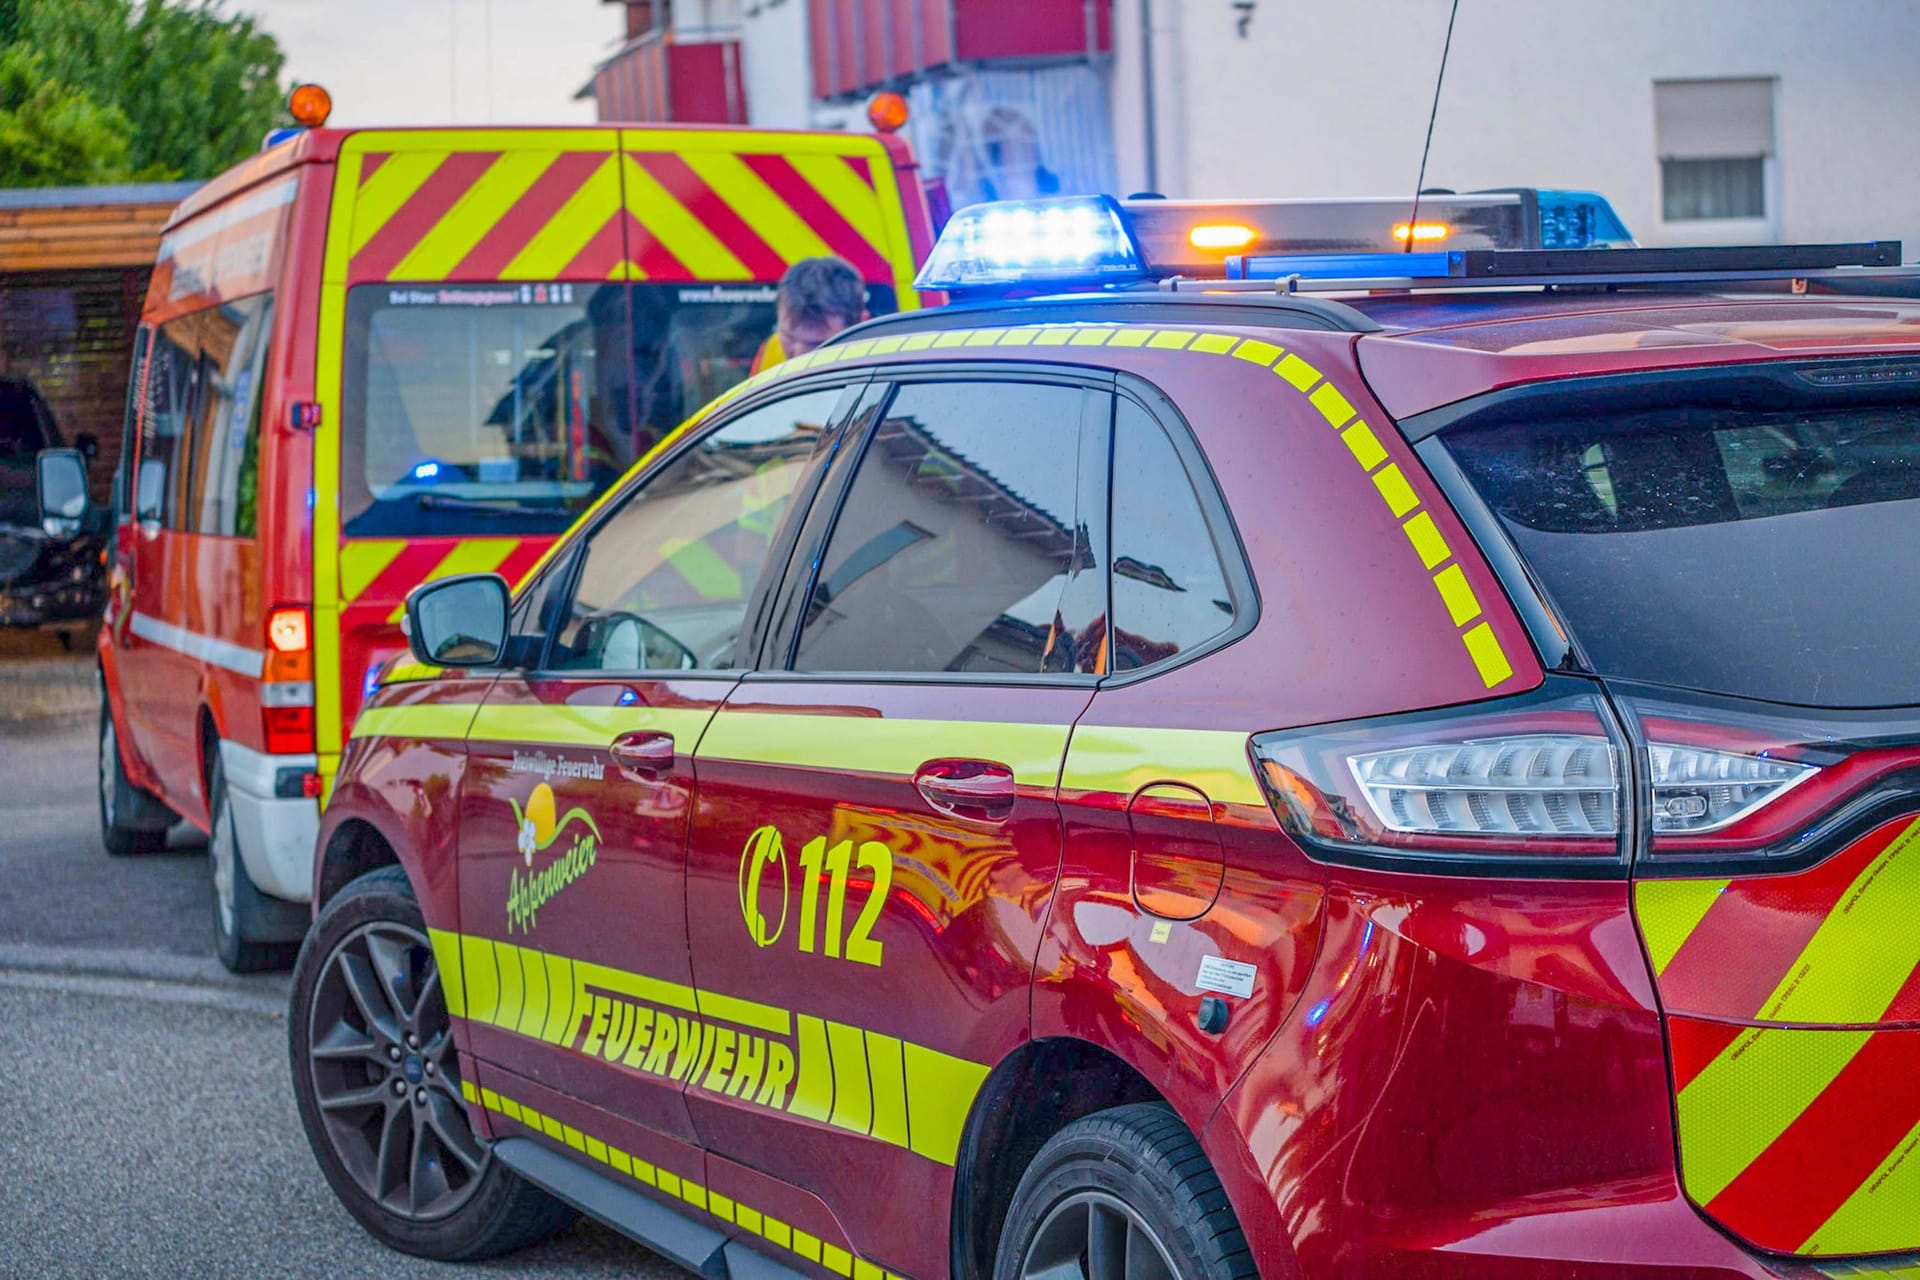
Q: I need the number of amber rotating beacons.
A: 2